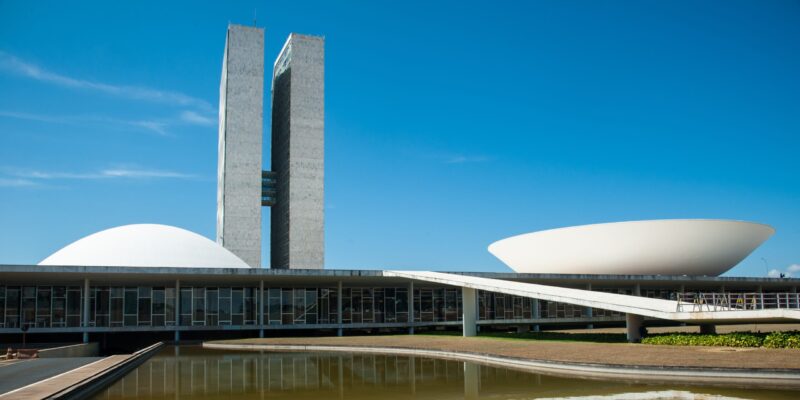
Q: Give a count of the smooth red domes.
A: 0